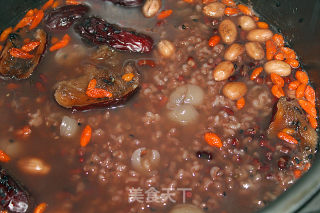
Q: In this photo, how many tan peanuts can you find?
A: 12